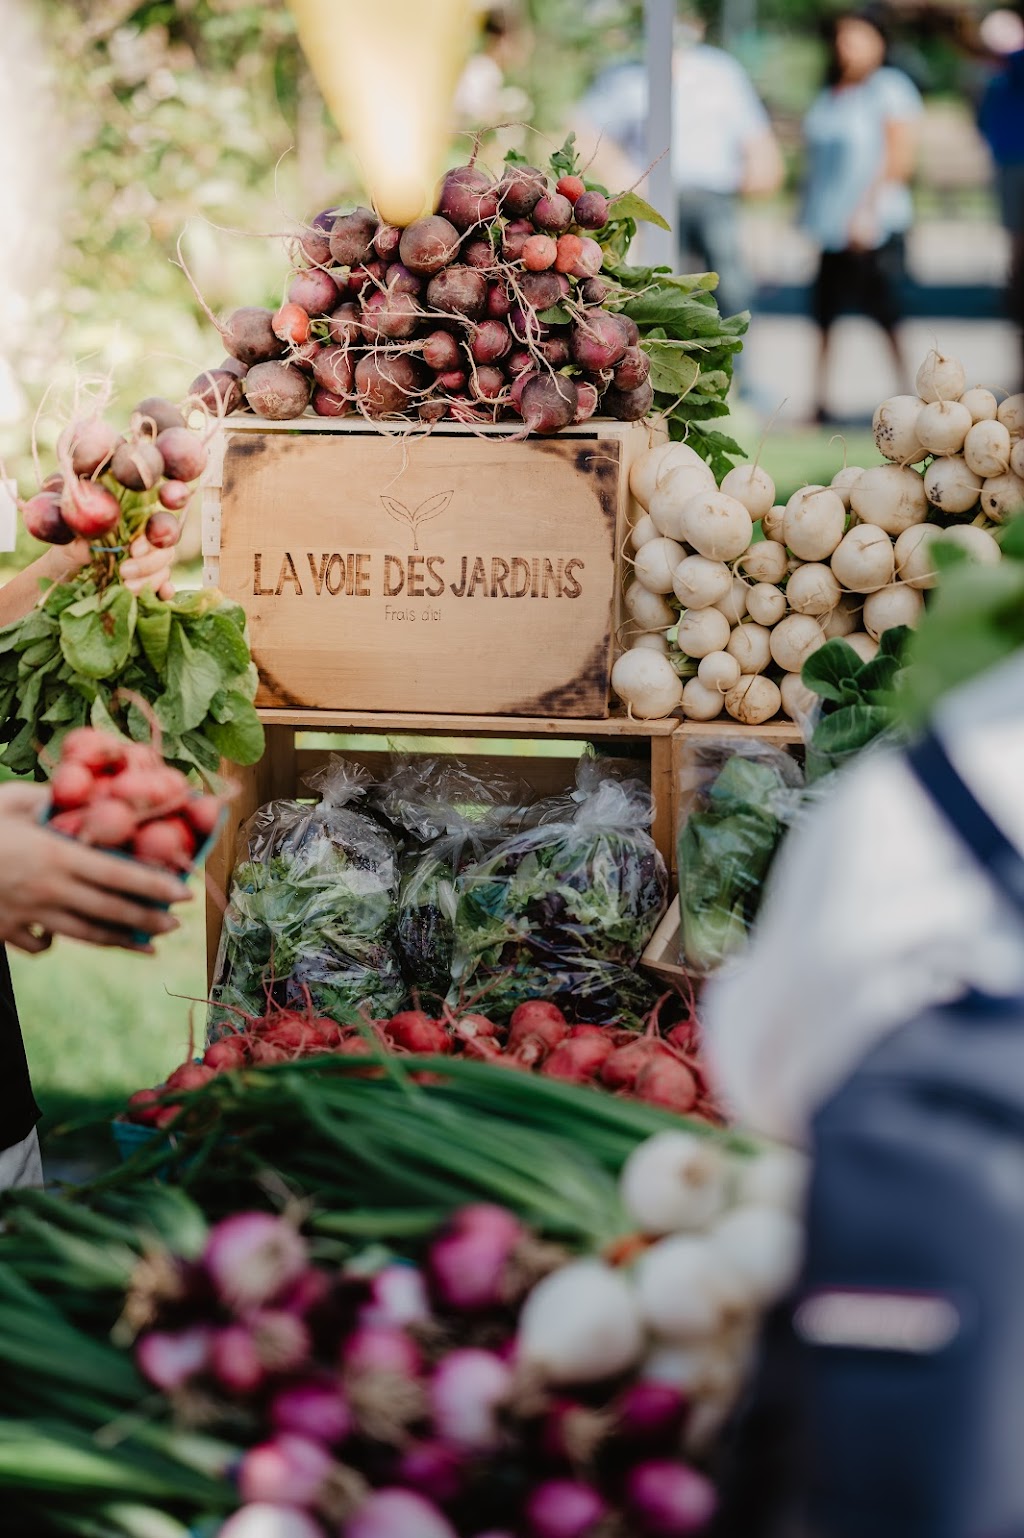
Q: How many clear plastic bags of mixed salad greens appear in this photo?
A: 3